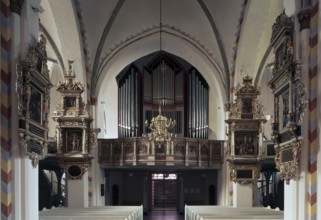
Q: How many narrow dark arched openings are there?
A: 2